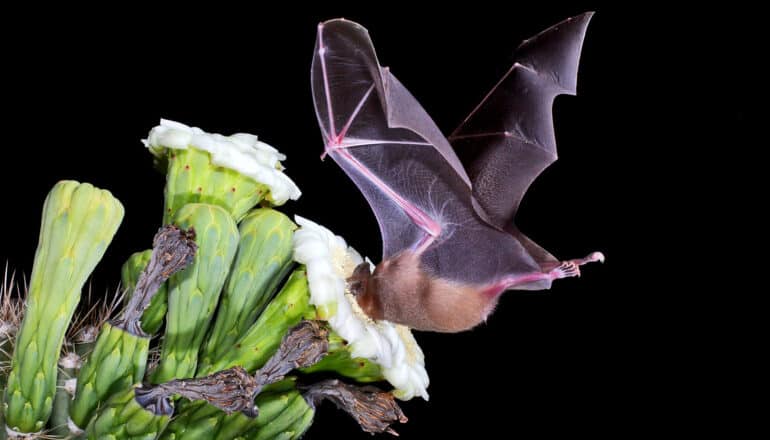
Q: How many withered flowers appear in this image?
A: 4